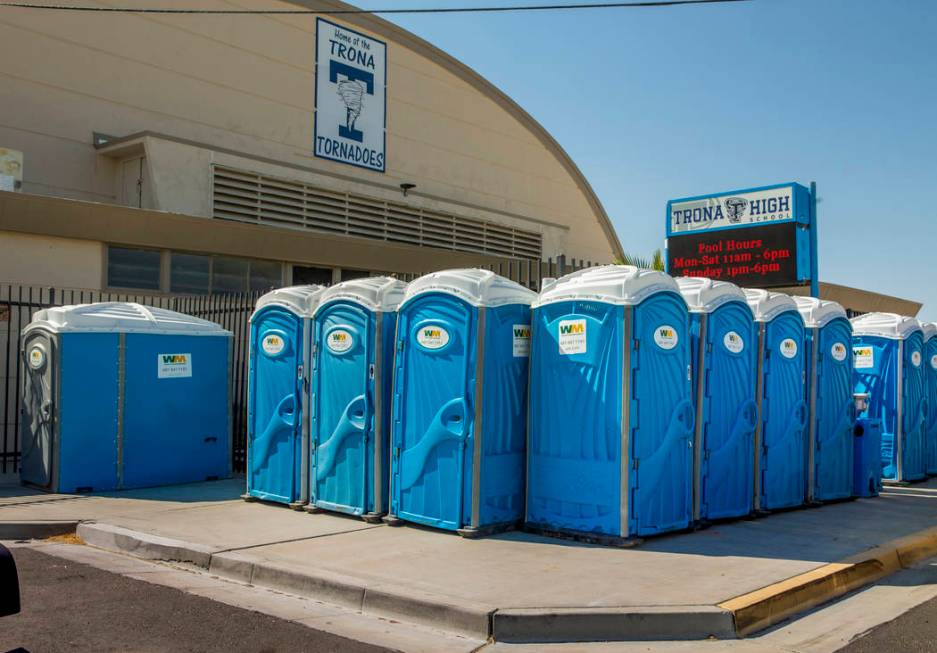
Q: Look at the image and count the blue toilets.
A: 10